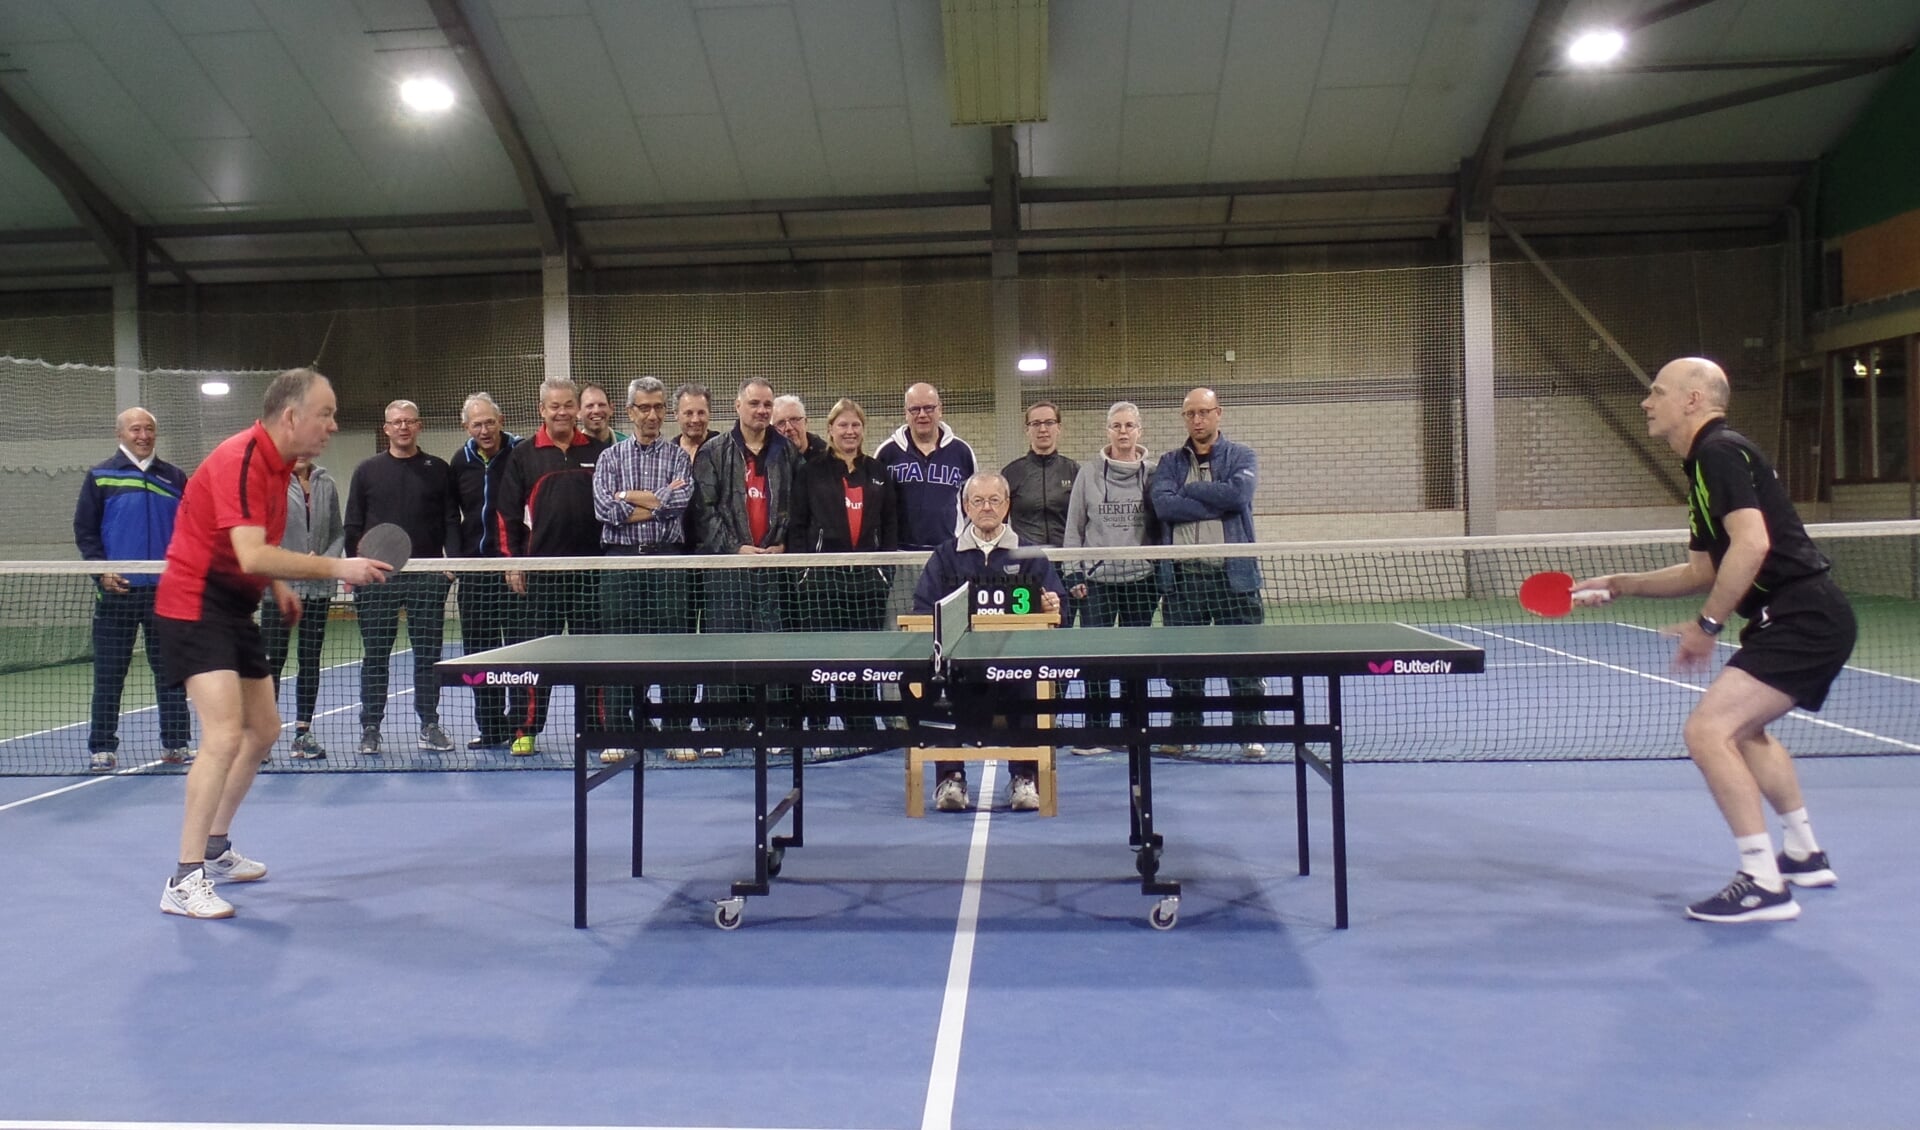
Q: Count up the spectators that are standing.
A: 15